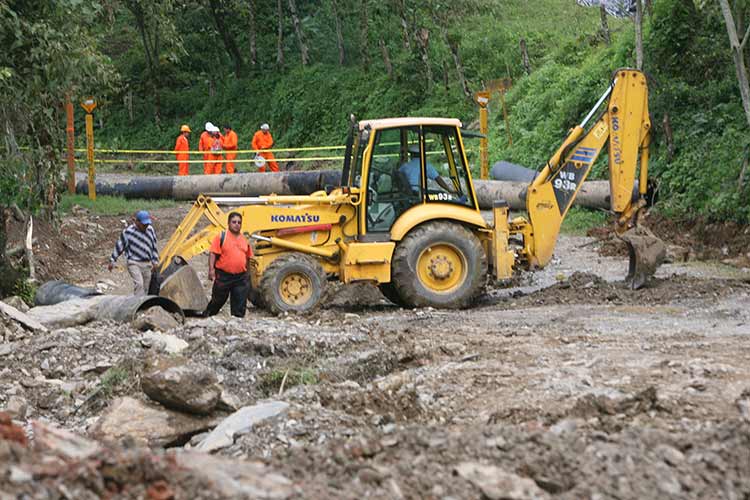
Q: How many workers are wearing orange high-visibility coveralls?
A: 5